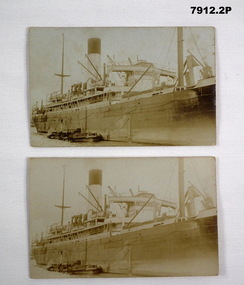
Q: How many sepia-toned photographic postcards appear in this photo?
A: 2